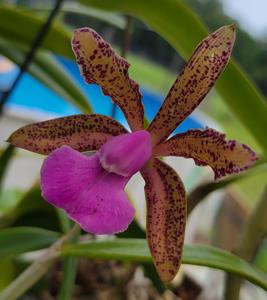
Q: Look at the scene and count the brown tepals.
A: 5